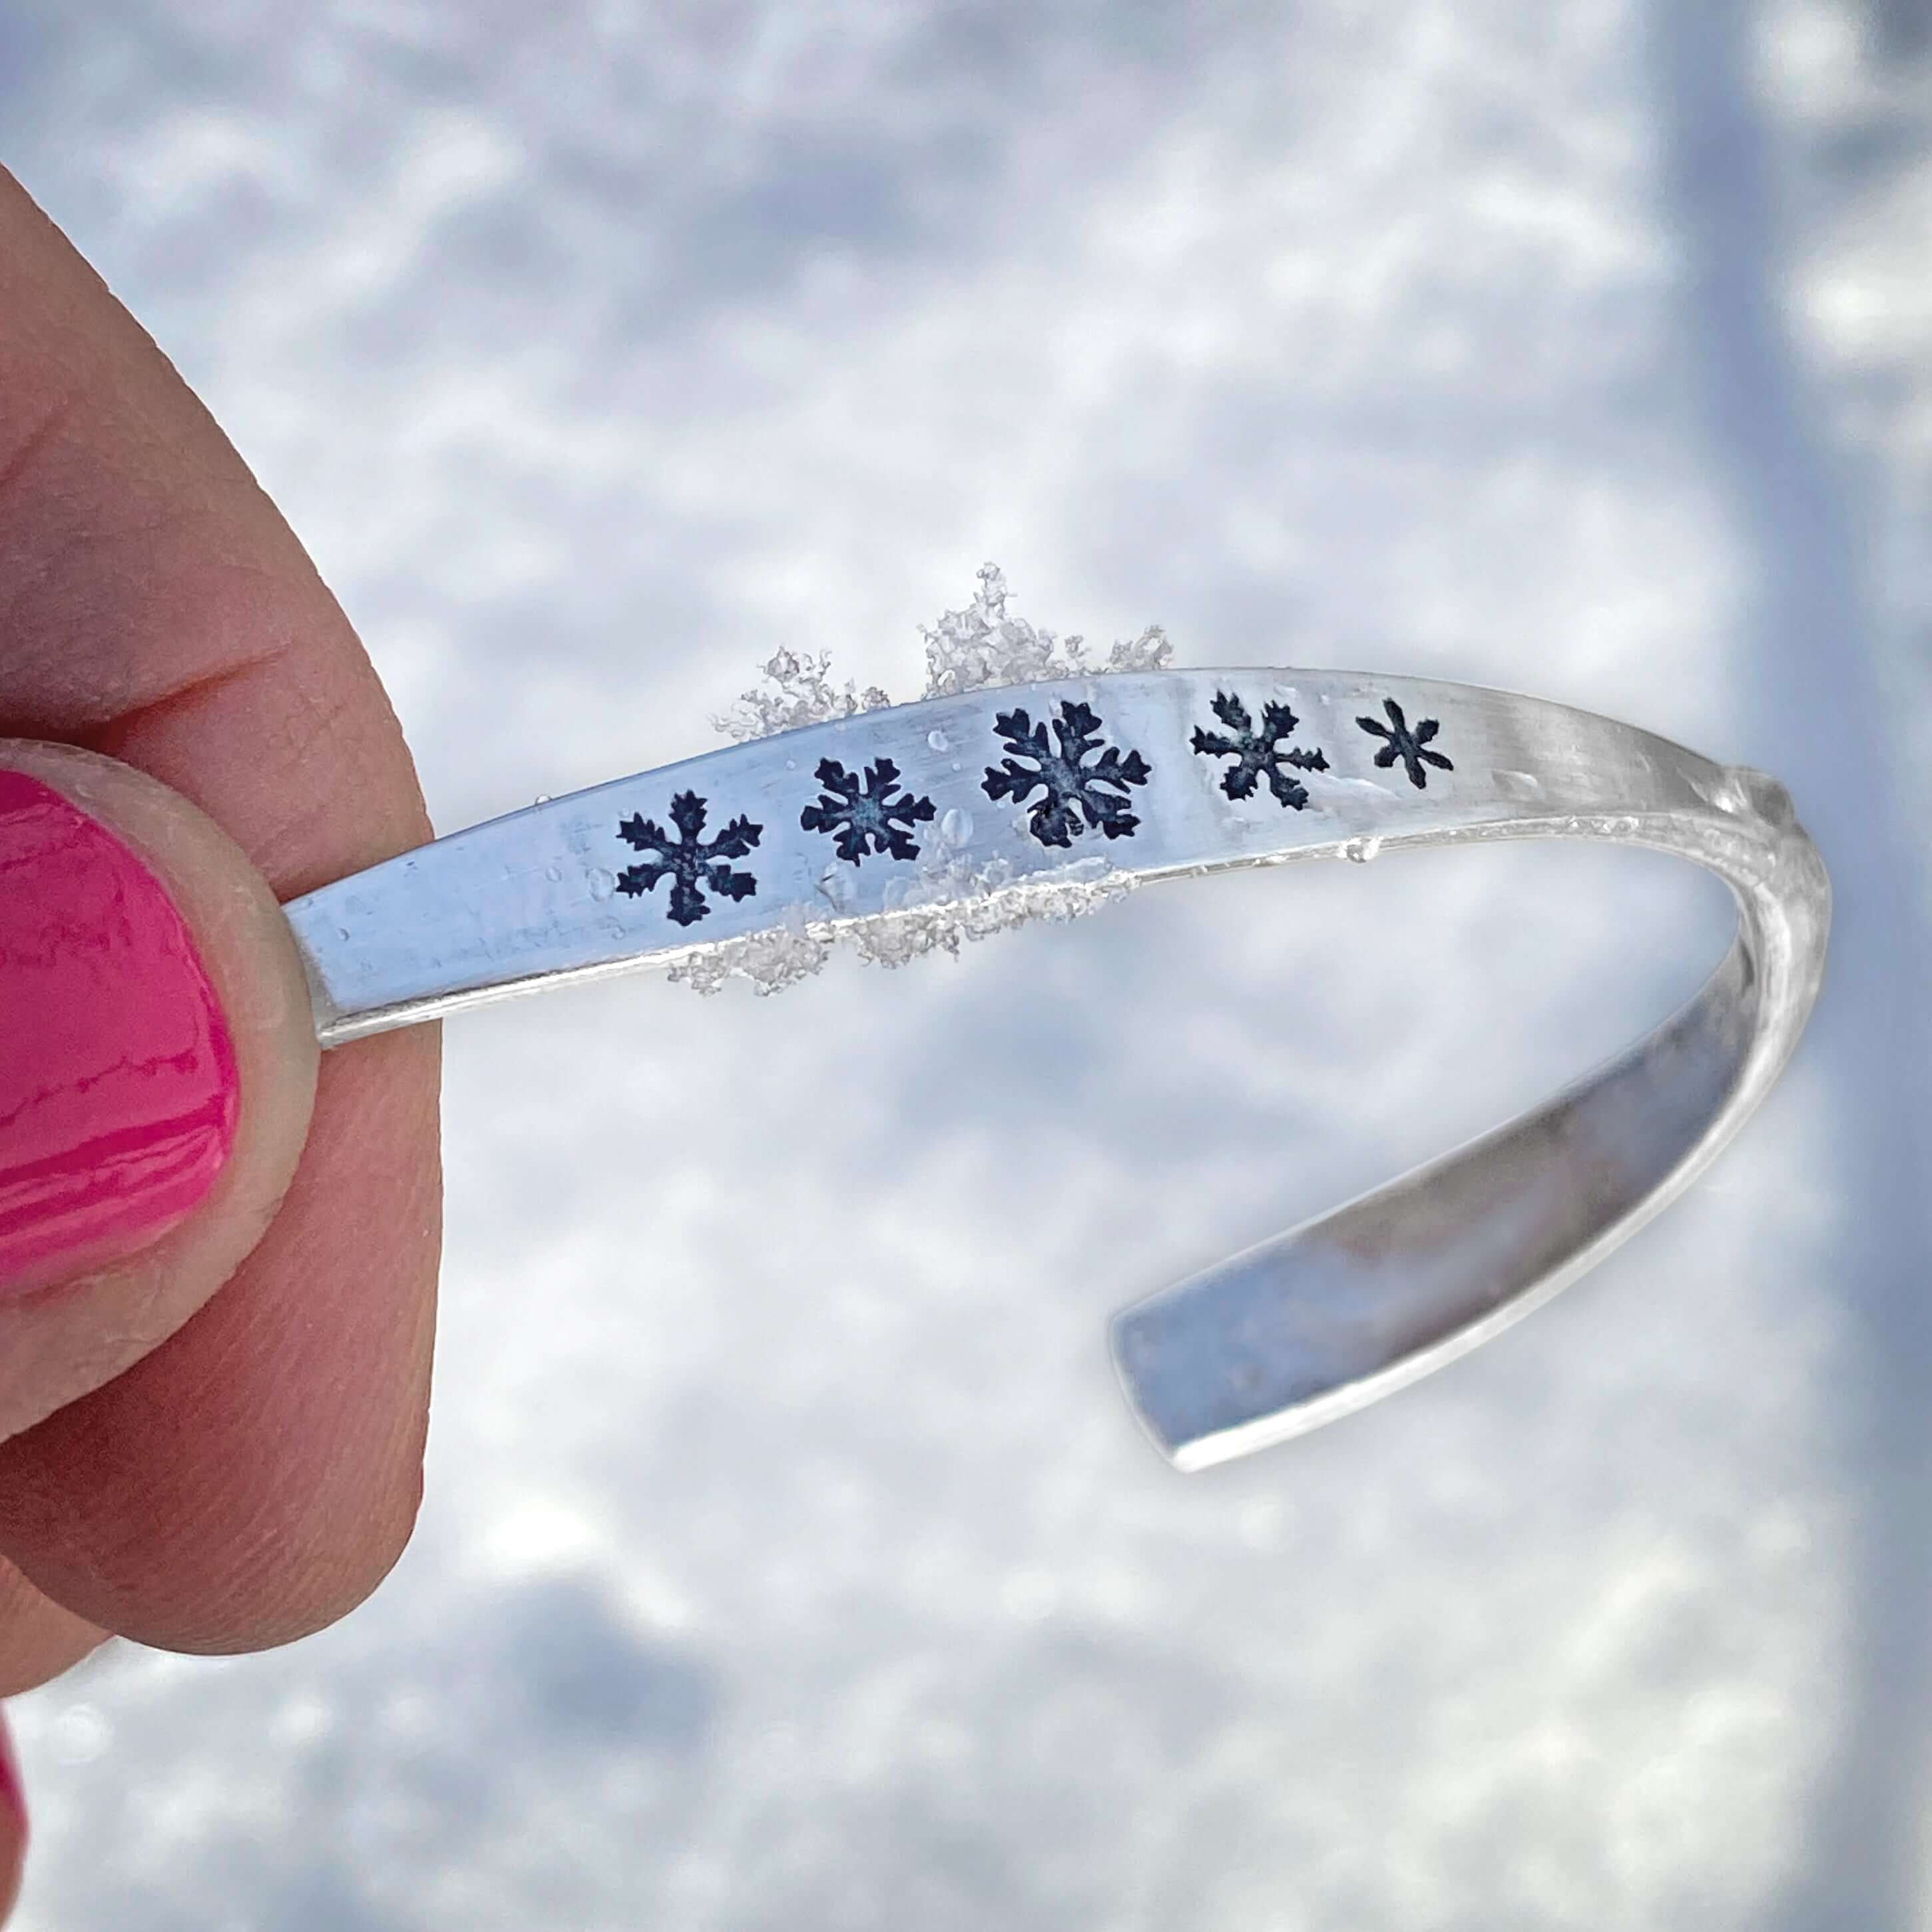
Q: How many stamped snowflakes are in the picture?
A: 5